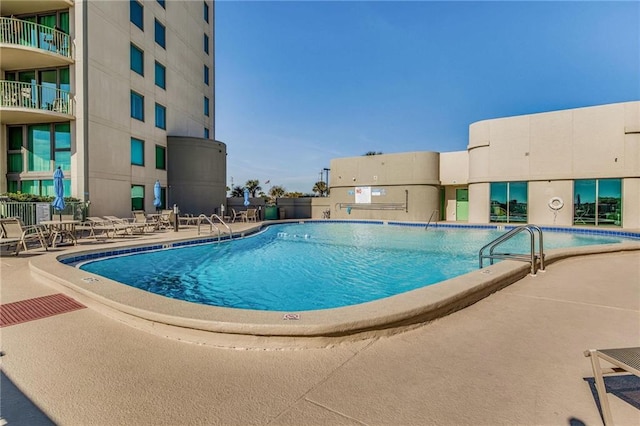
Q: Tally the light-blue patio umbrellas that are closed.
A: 3